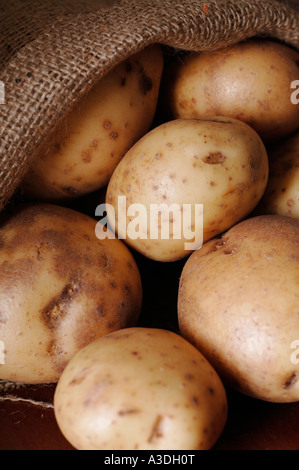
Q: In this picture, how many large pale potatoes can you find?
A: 7